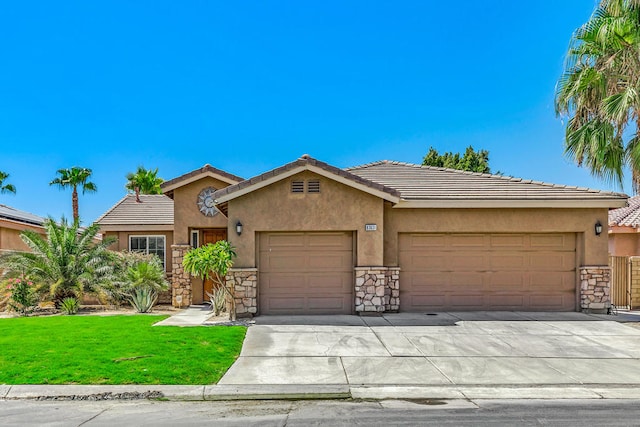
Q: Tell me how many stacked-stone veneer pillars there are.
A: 4